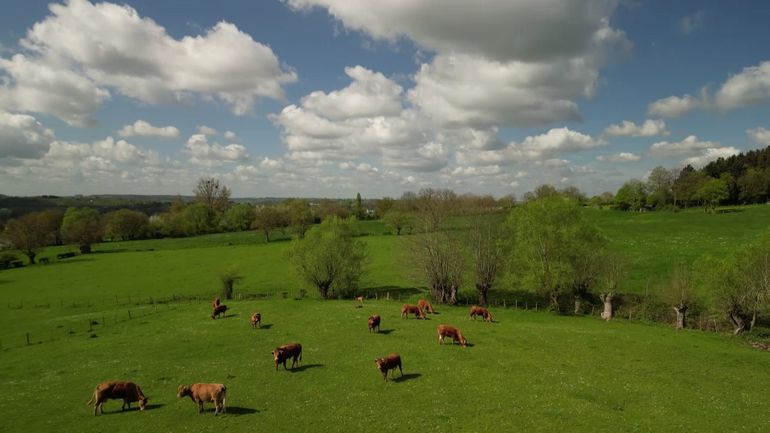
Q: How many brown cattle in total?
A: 13